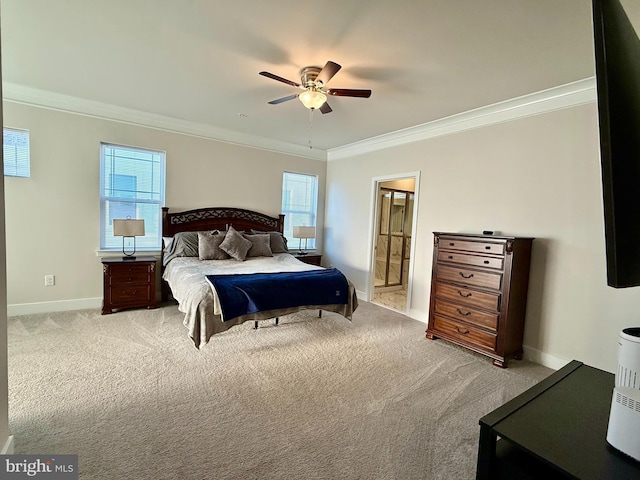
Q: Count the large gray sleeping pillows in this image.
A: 2